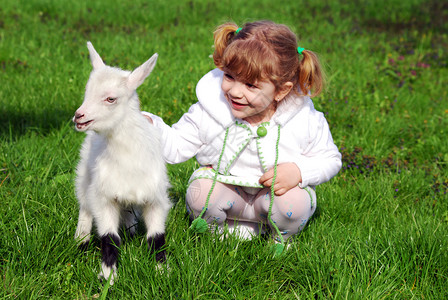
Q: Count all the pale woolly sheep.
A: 0